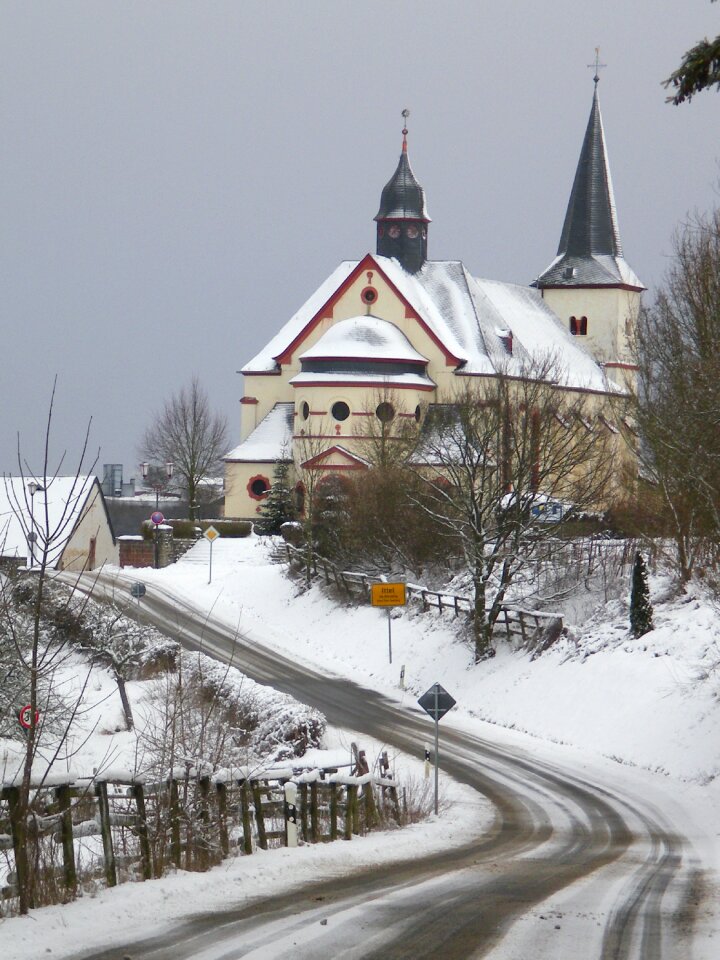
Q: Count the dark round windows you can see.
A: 6